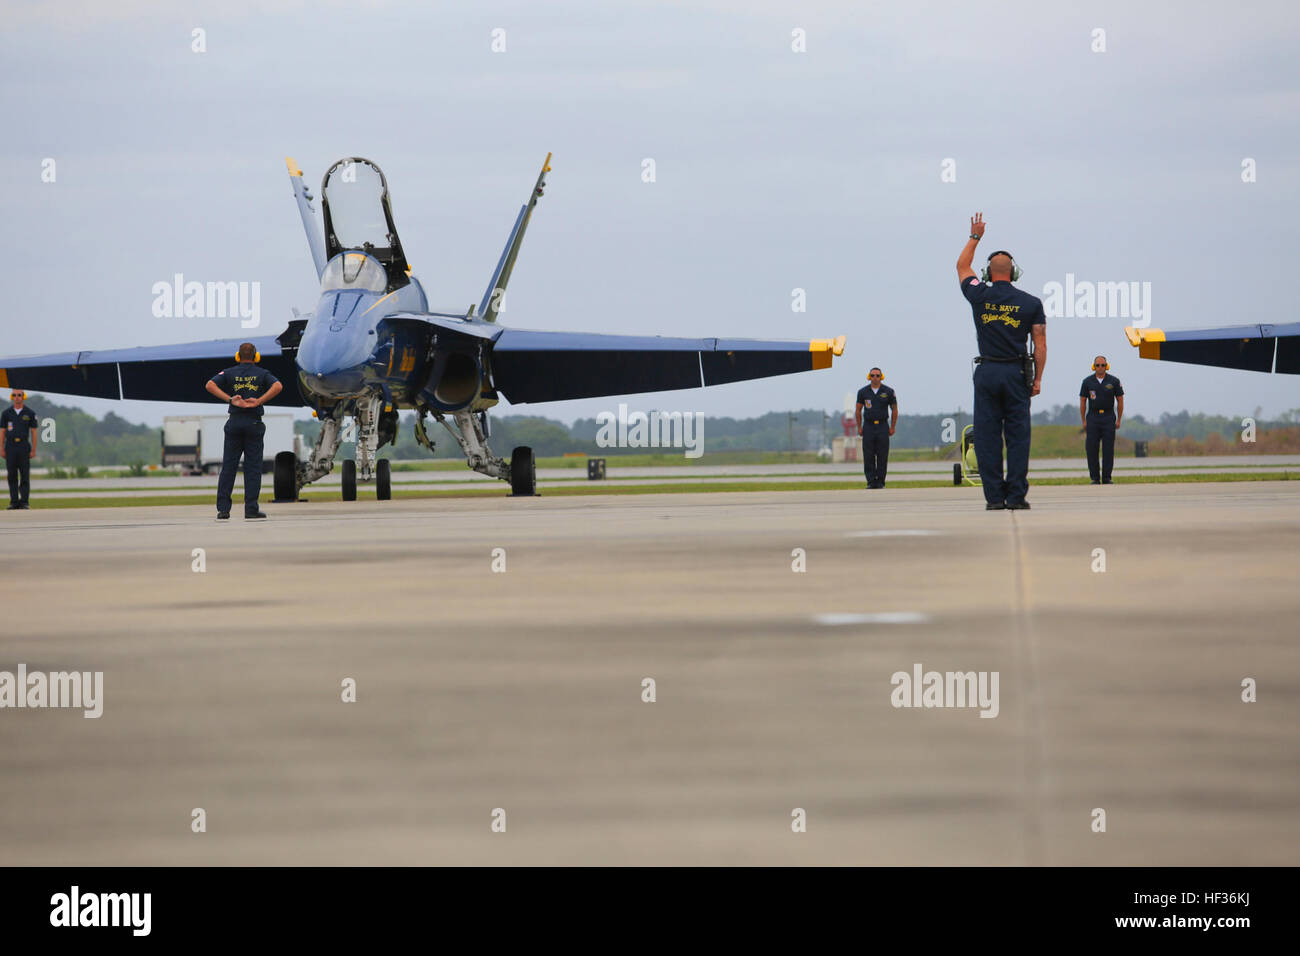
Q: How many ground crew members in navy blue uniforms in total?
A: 5